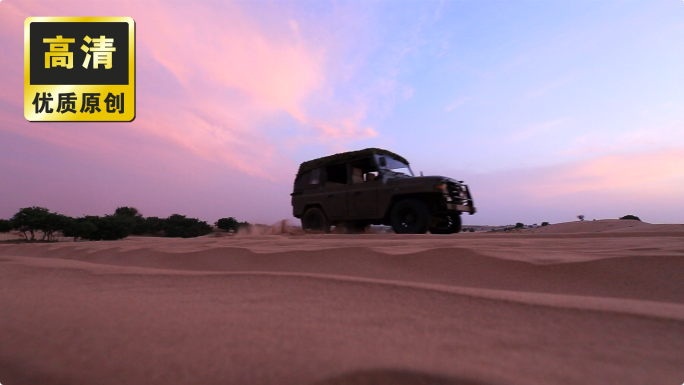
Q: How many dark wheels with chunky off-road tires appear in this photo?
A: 3